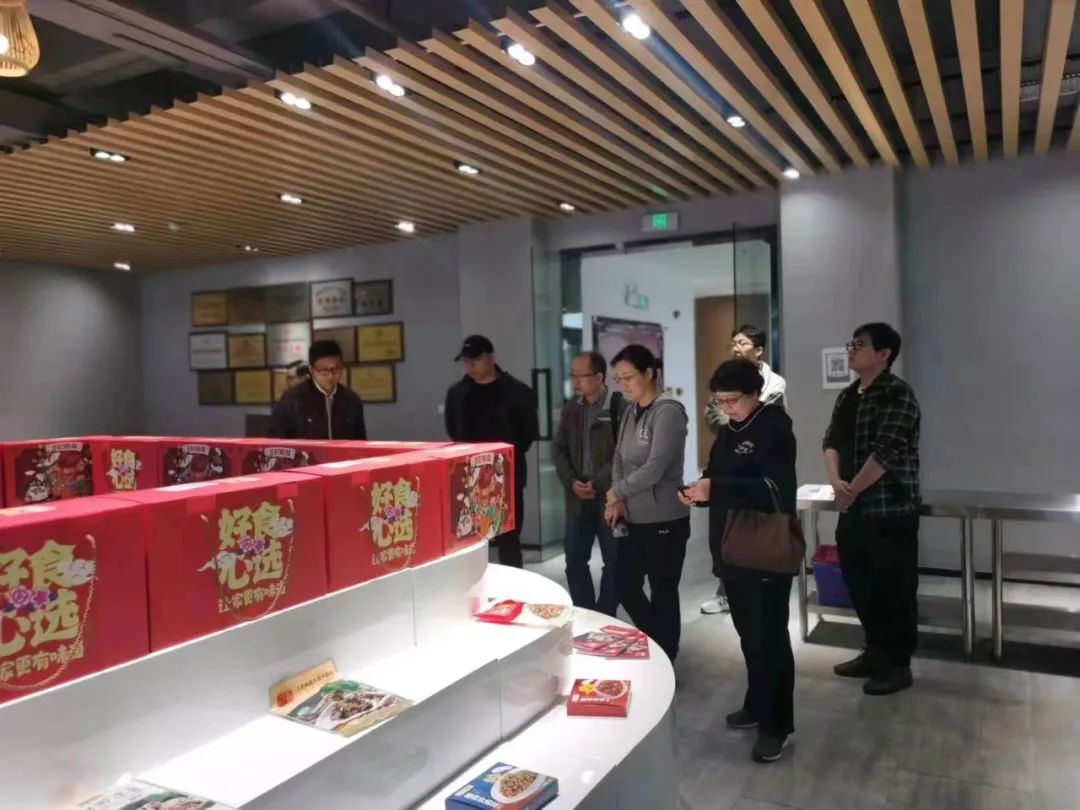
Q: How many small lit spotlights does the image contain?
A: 14